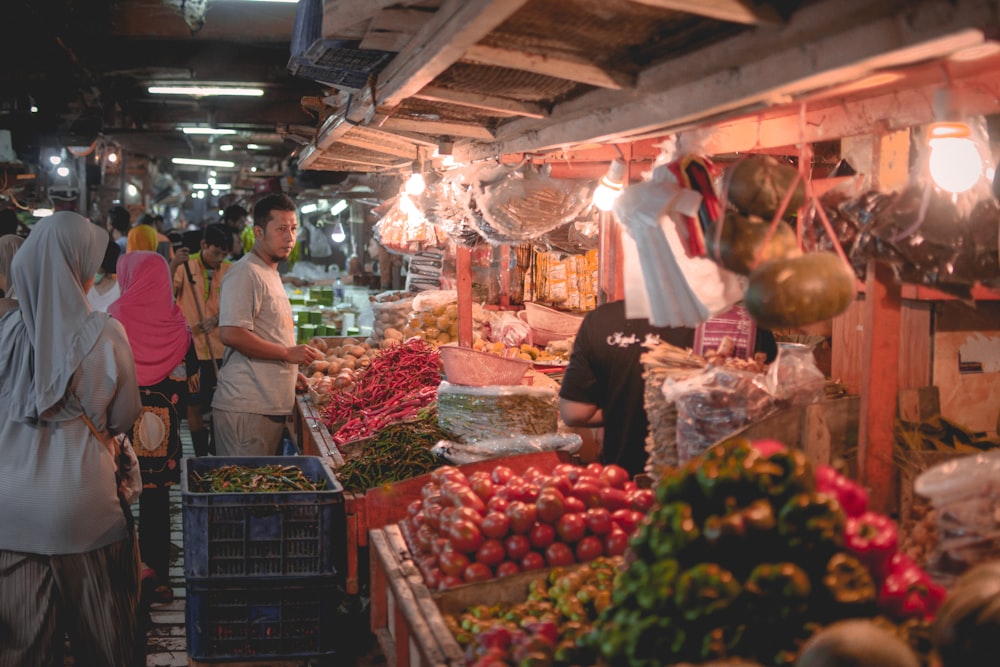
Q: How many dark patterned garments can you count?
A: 1